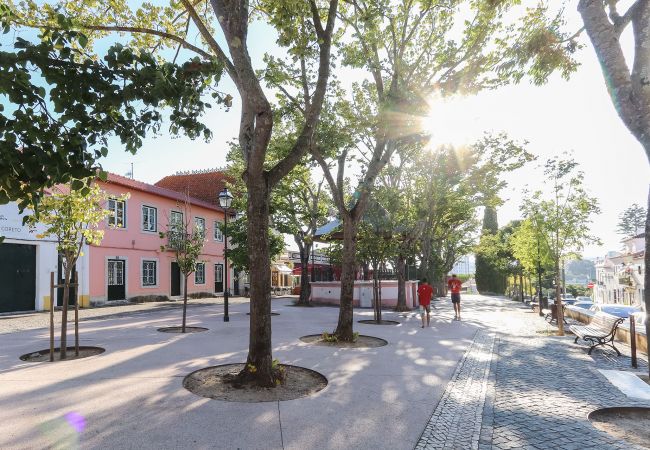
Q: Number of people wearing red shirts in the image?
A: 2